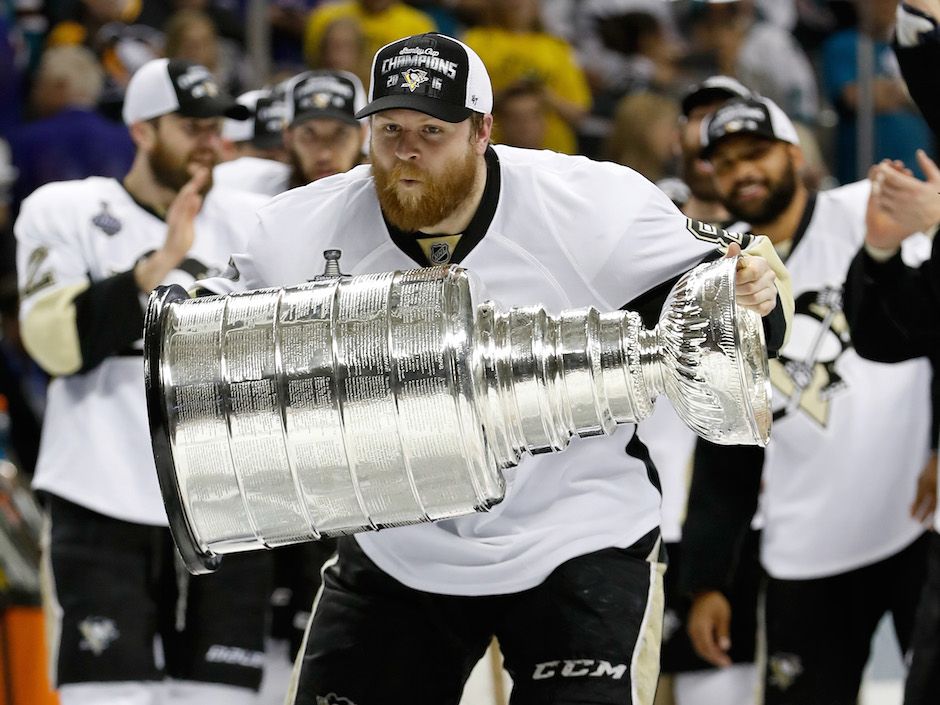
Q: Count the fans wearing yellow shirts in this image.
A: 2